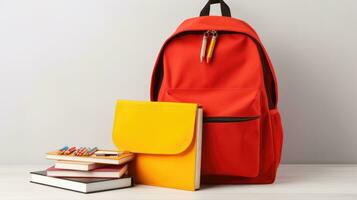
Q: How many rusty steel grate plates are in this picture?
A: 0